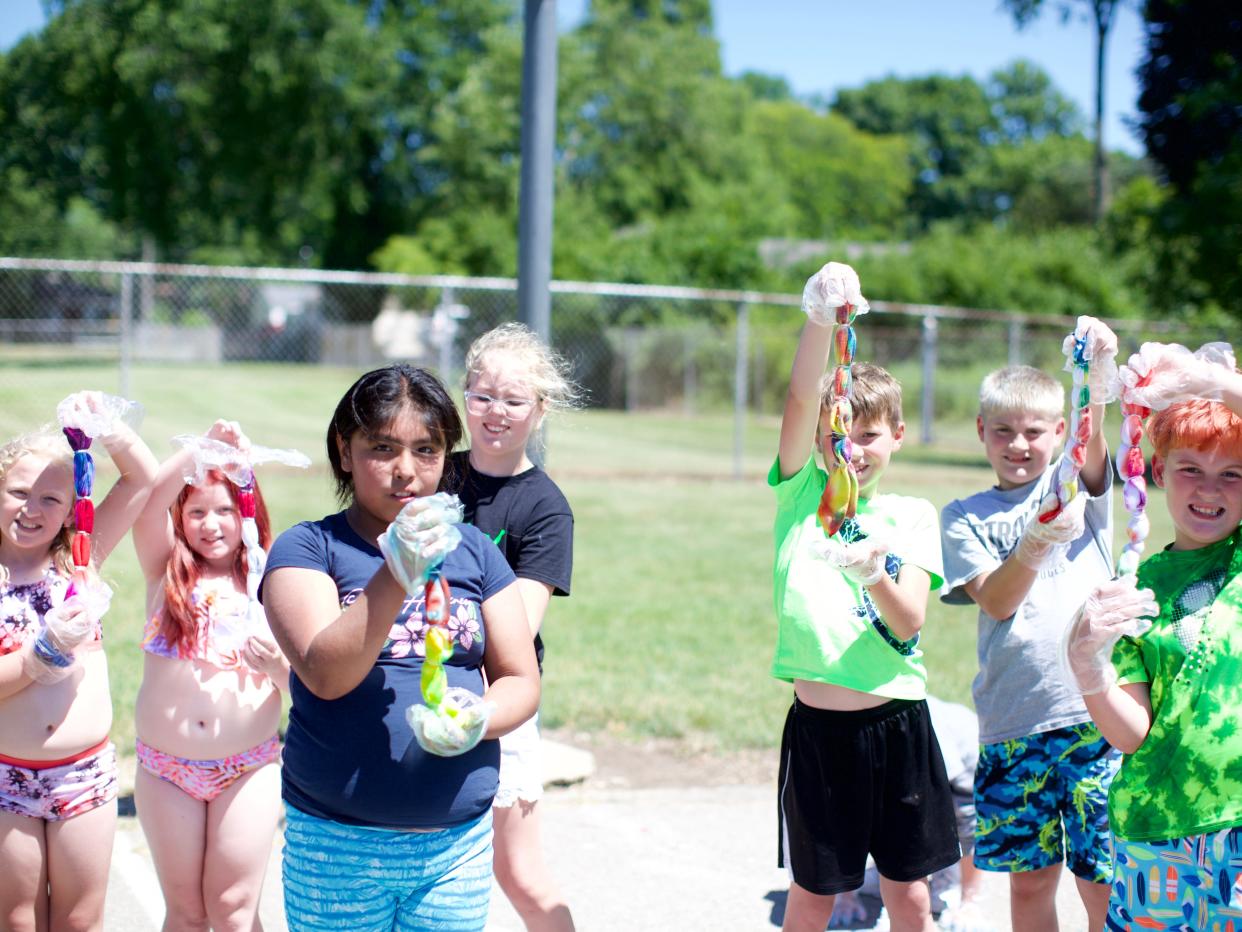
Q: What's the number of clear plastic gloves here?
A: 12